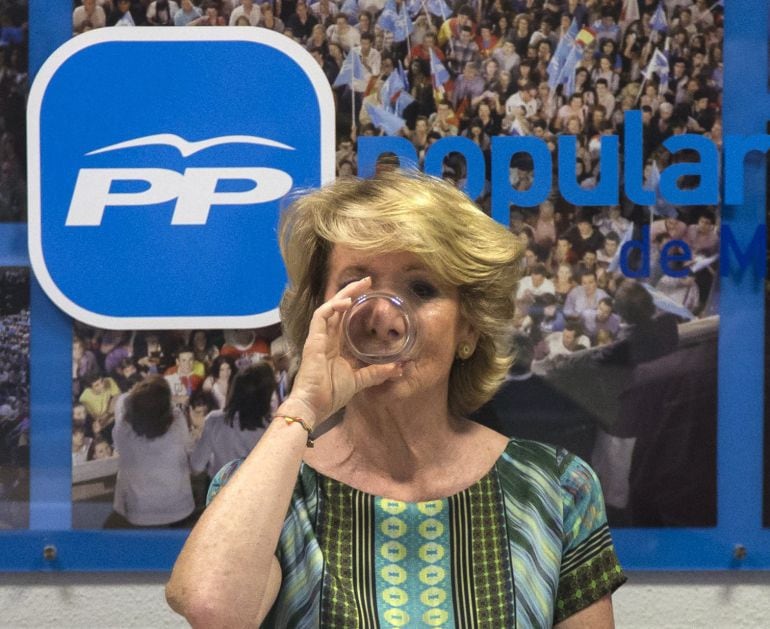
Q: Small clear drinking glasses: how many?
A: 1